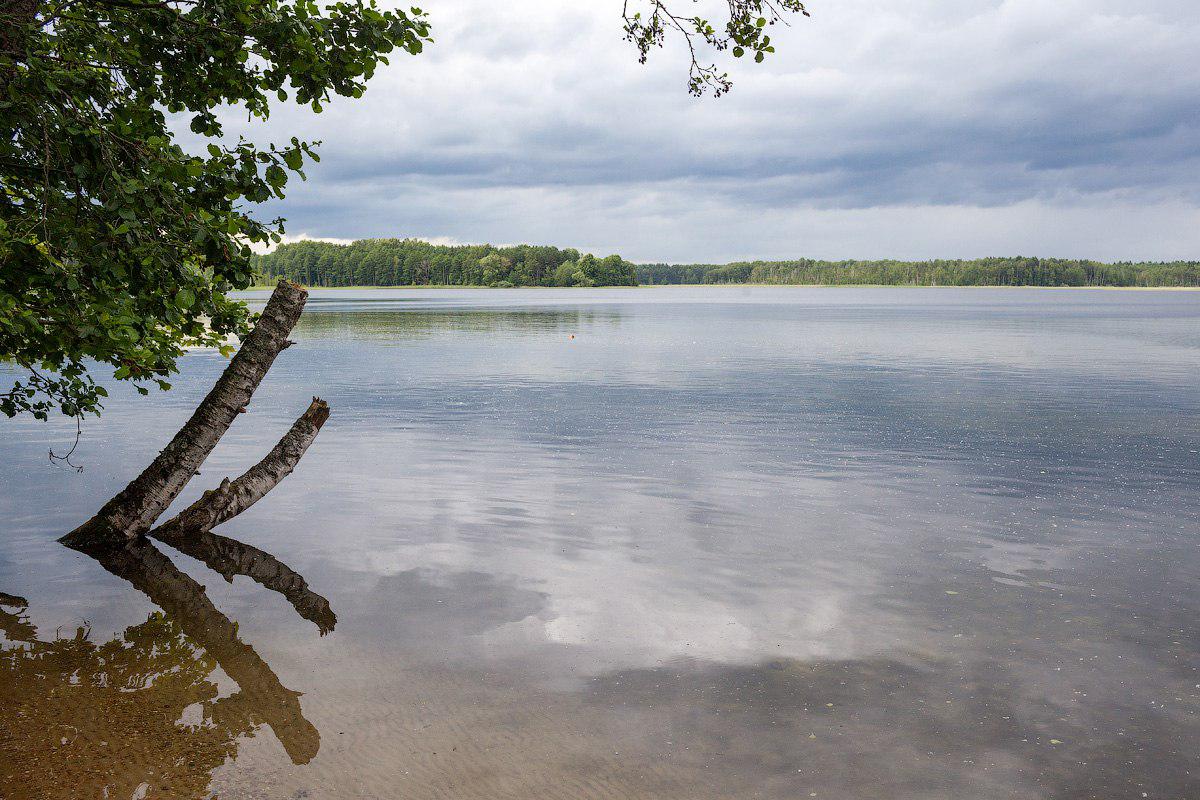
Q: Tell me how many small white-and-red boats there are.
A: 0